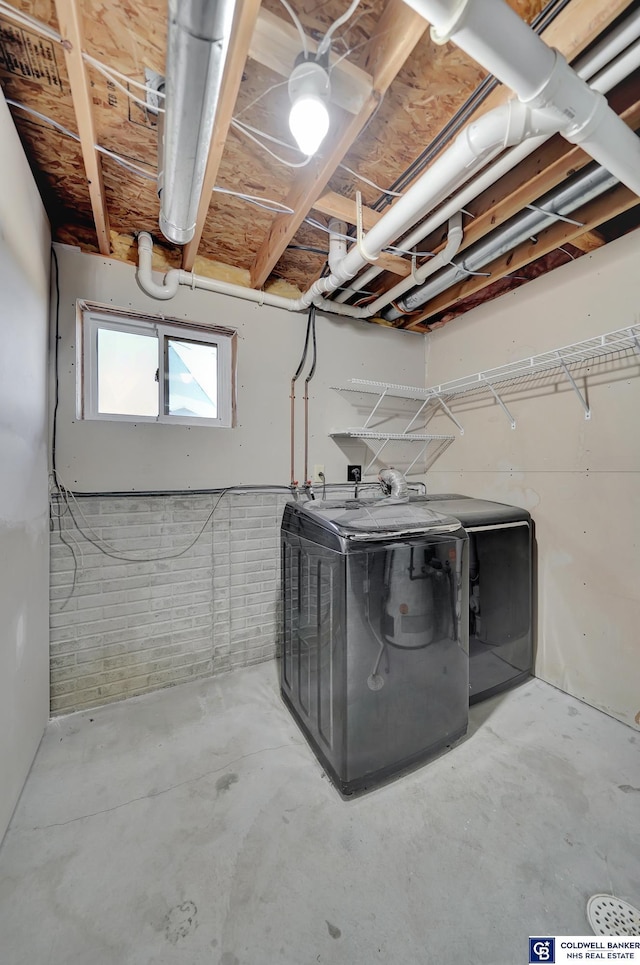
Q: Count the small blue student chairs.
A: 0